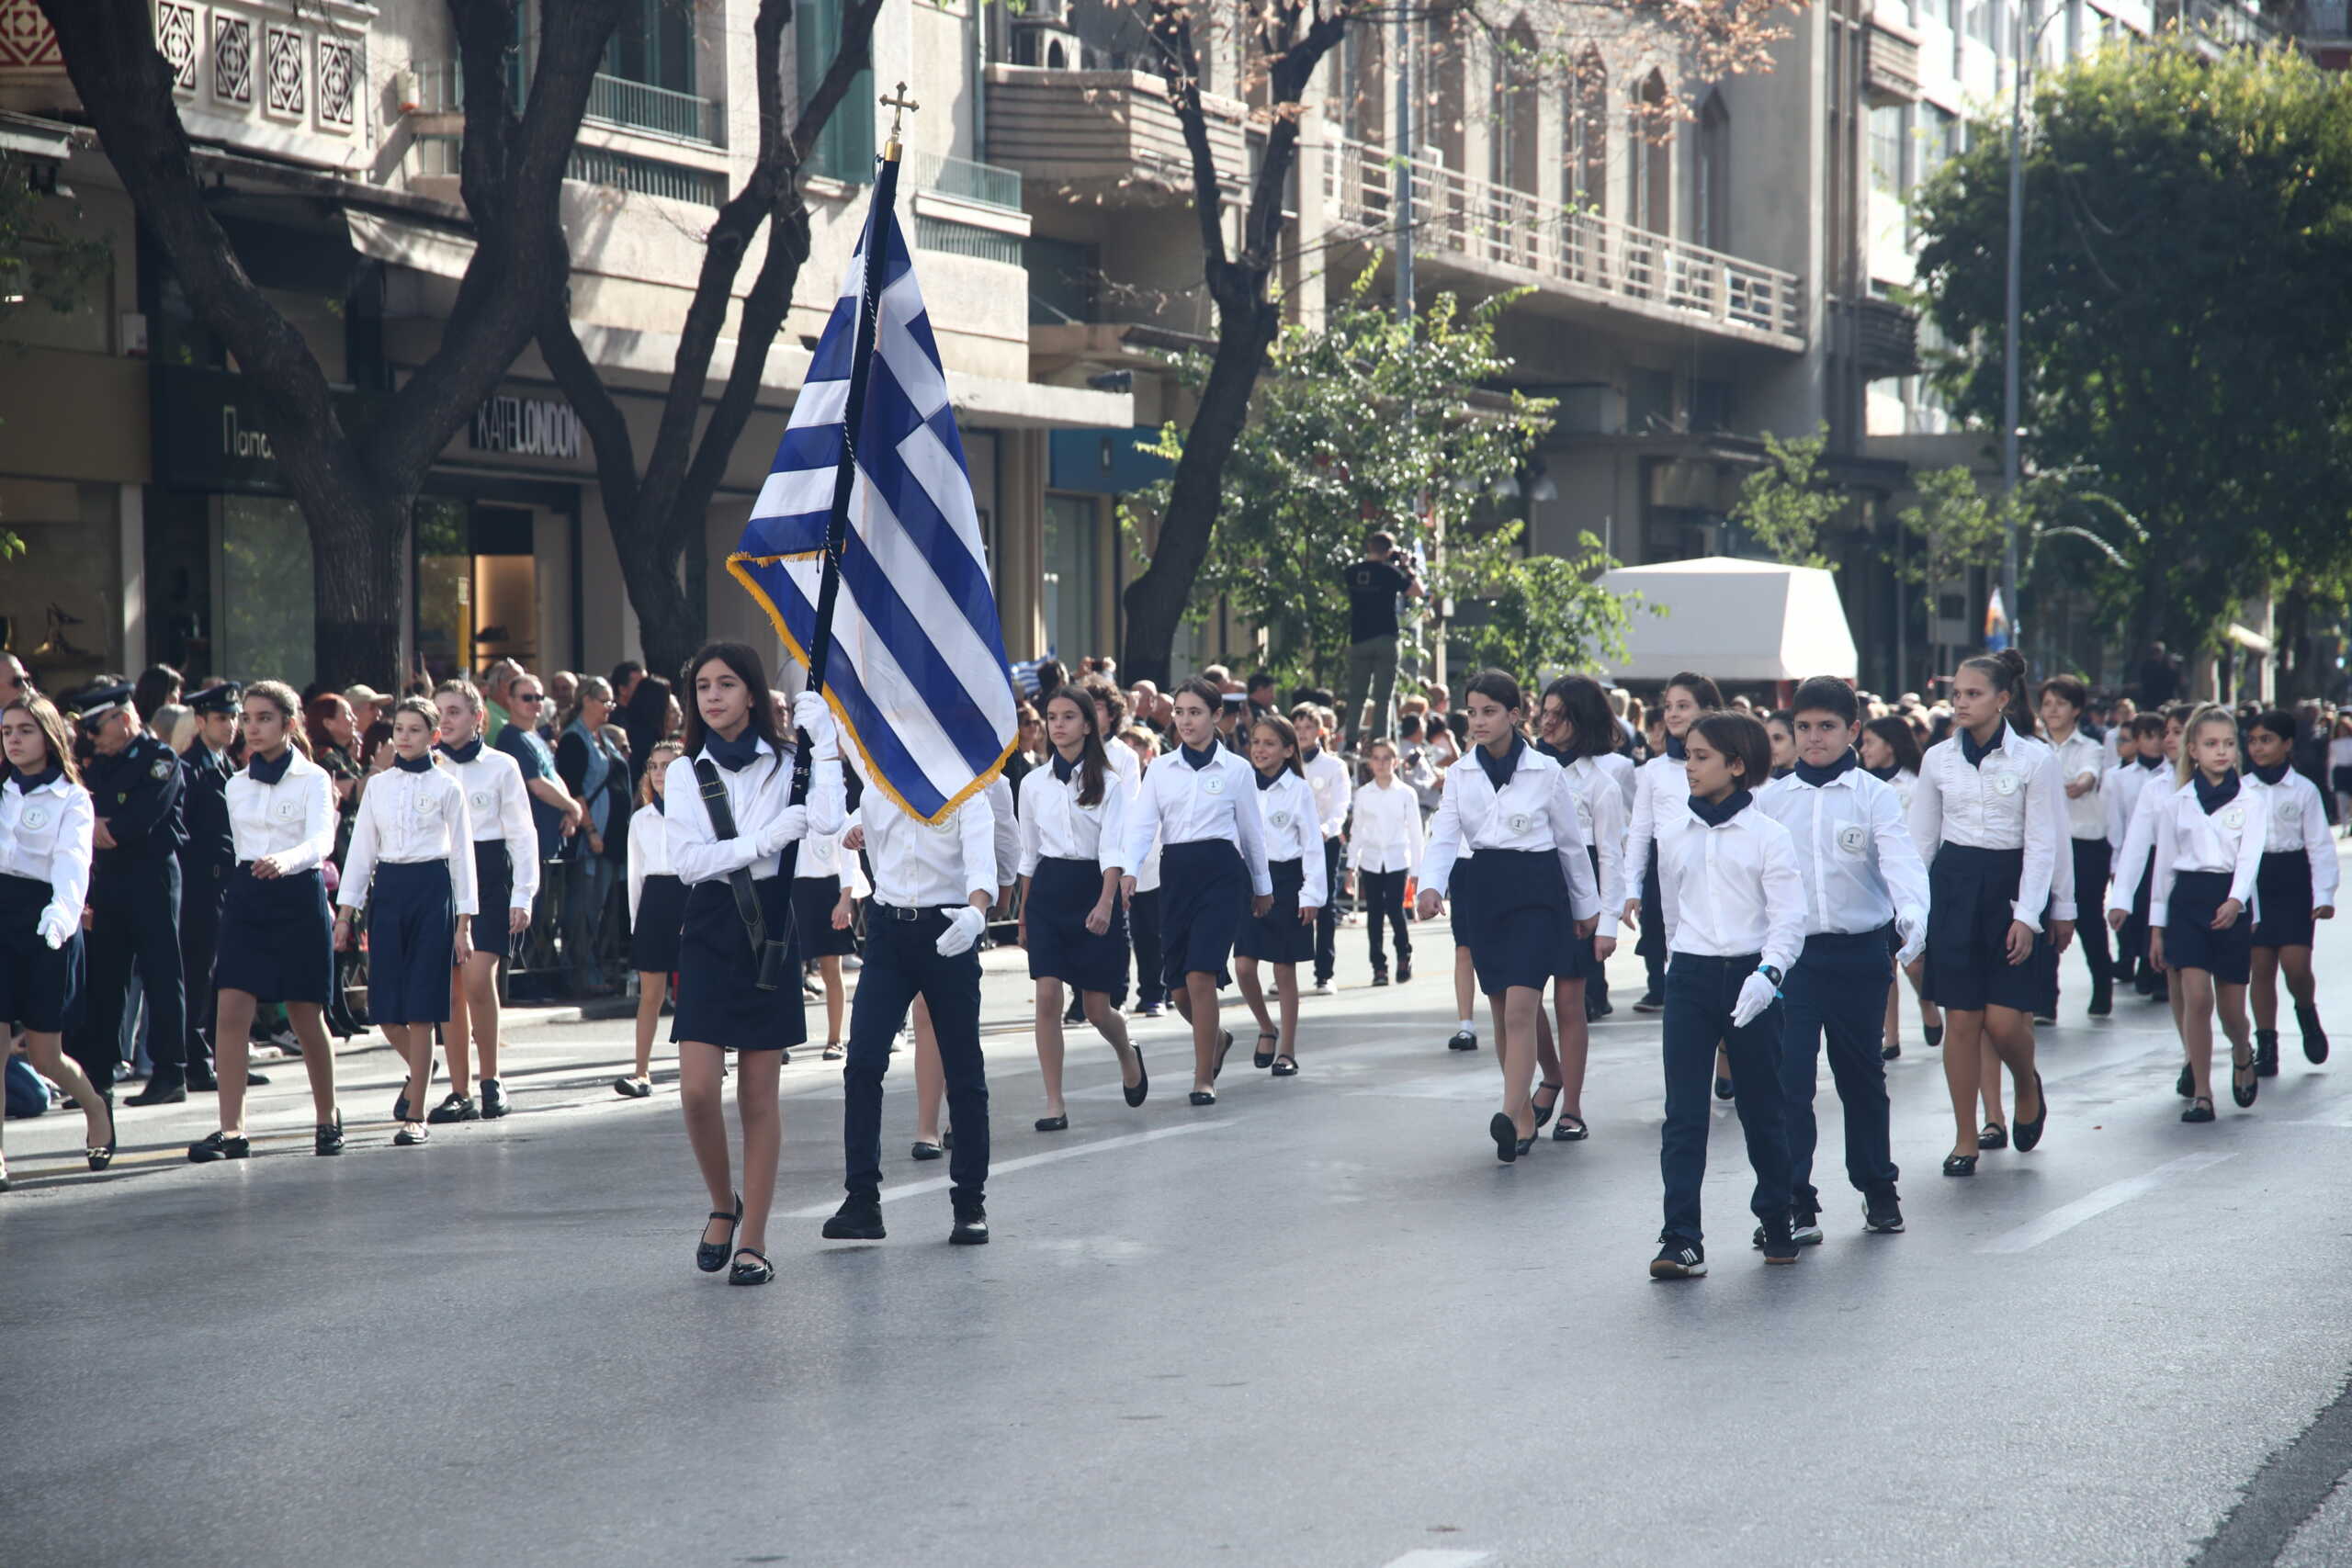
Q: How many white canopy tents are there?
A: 1